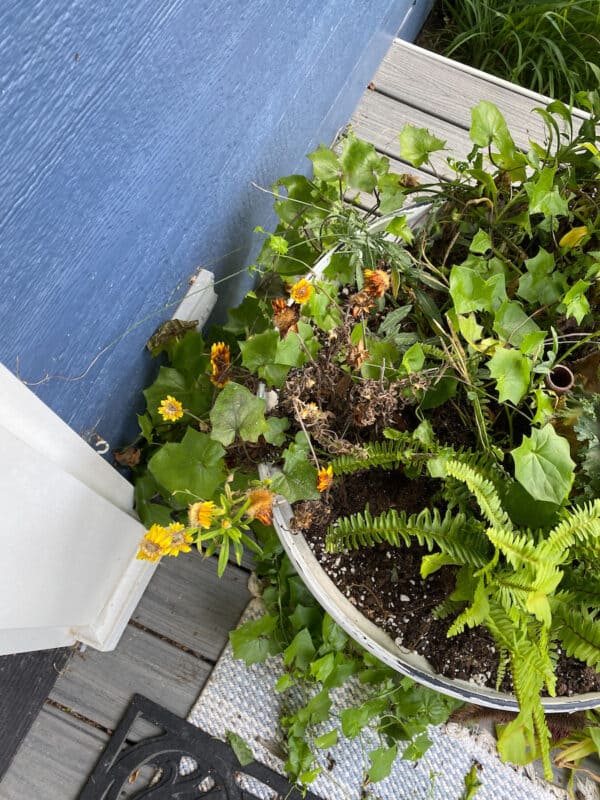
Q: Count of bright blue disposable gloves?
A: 0